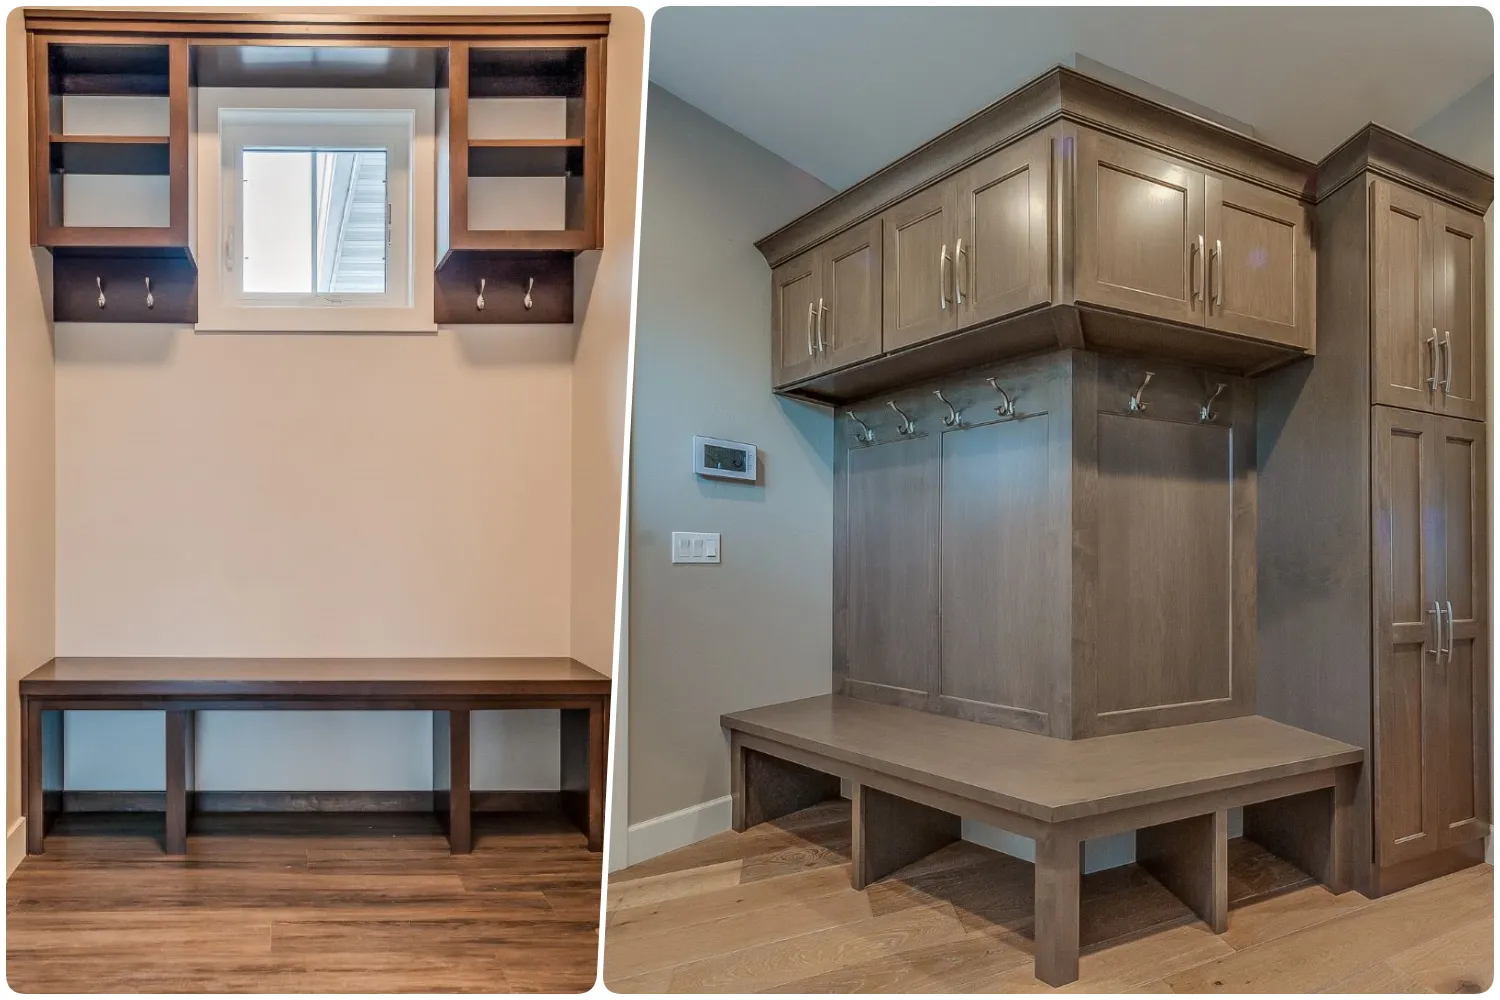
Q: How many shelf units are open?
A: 2